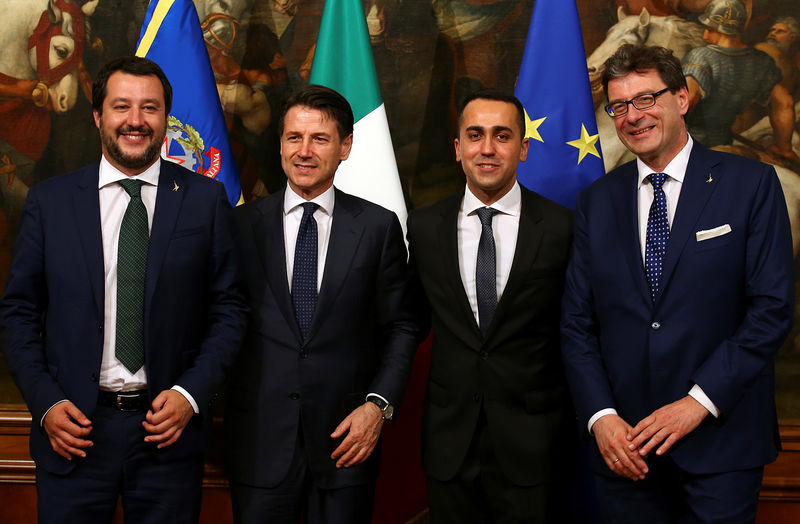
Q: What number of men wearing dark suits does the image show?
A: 4